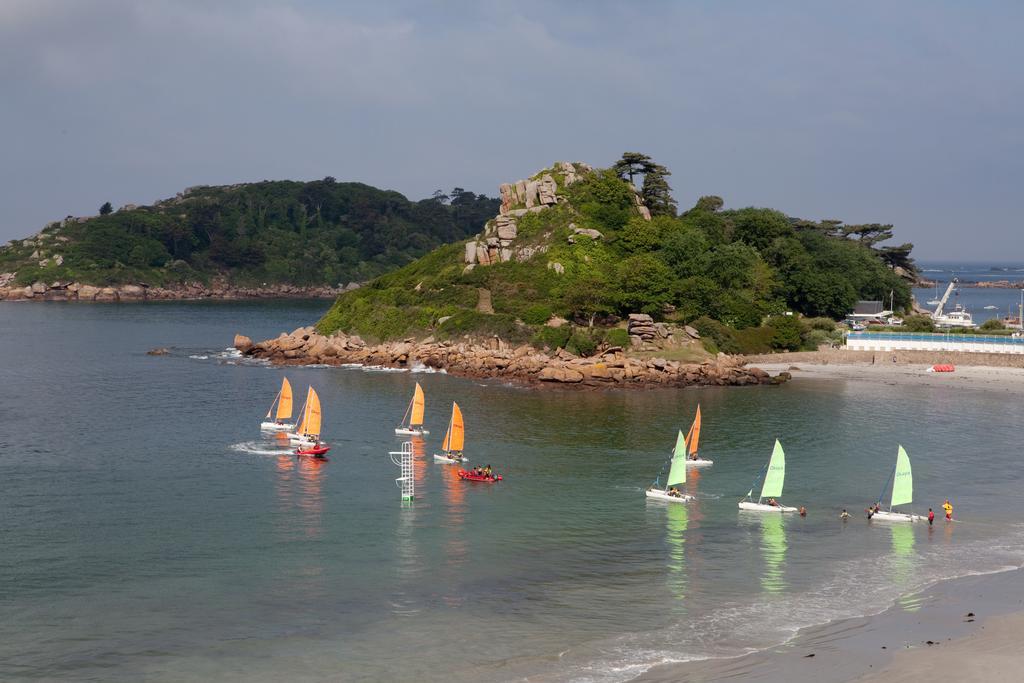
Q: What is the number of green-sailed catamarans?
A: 3